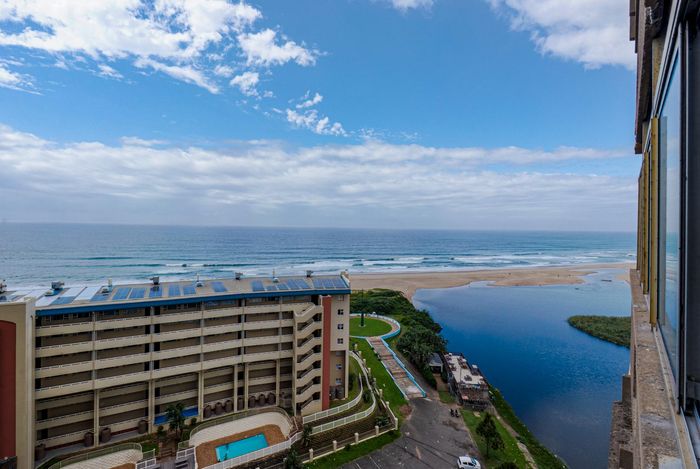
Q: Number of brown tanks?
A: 11